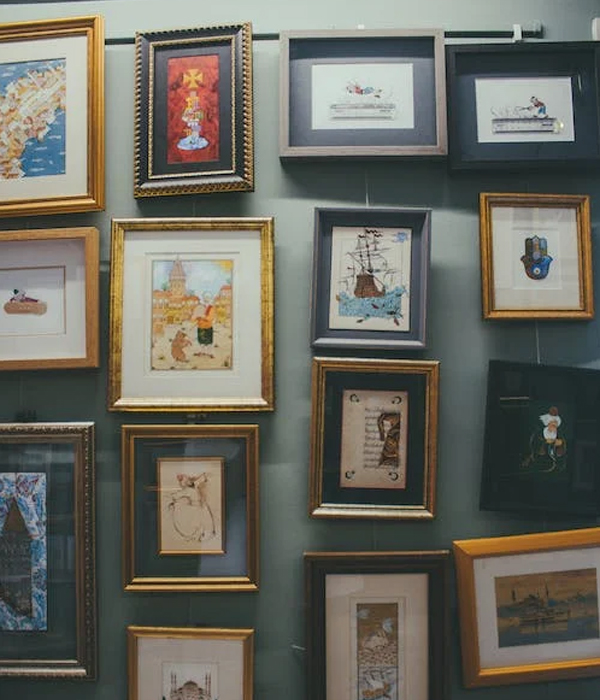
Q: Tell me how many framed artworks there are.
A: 15